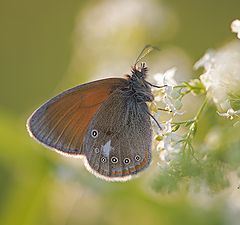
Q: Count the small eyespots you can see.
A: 6